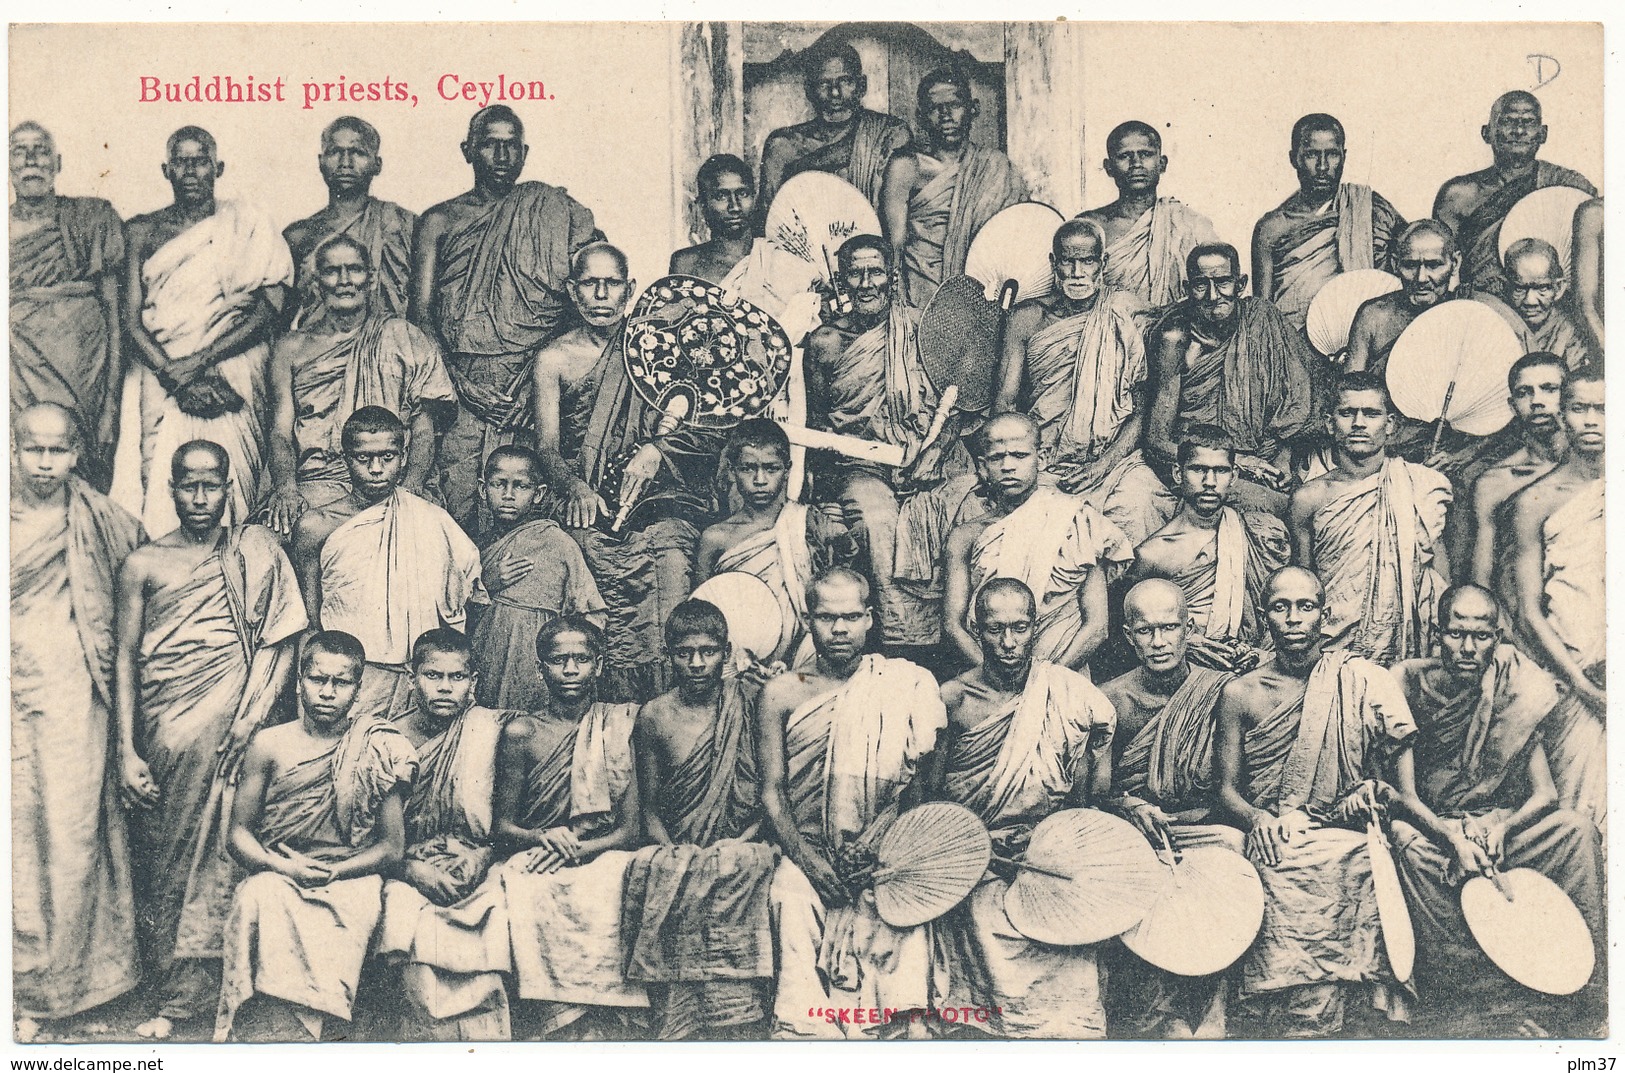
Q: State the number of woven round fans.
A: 13